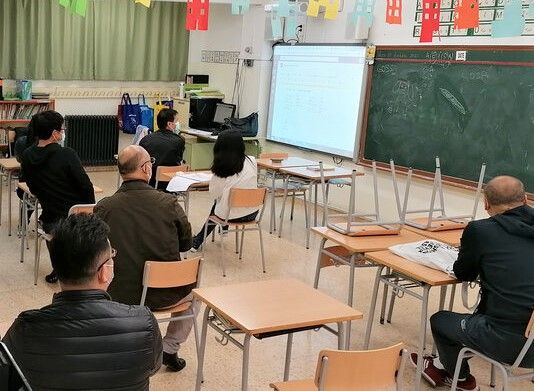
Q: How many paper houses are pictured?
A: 11